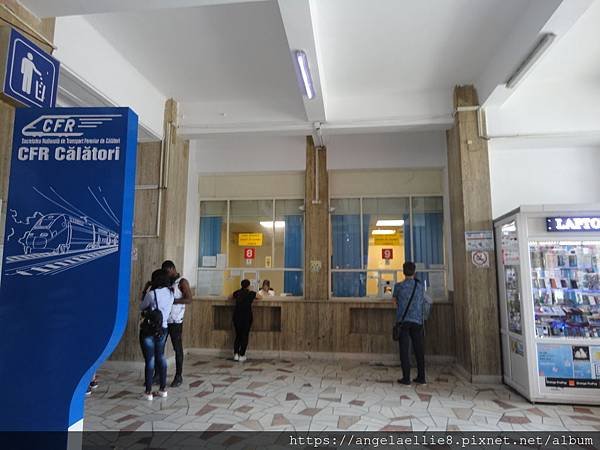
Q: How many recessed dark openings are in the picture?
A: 2